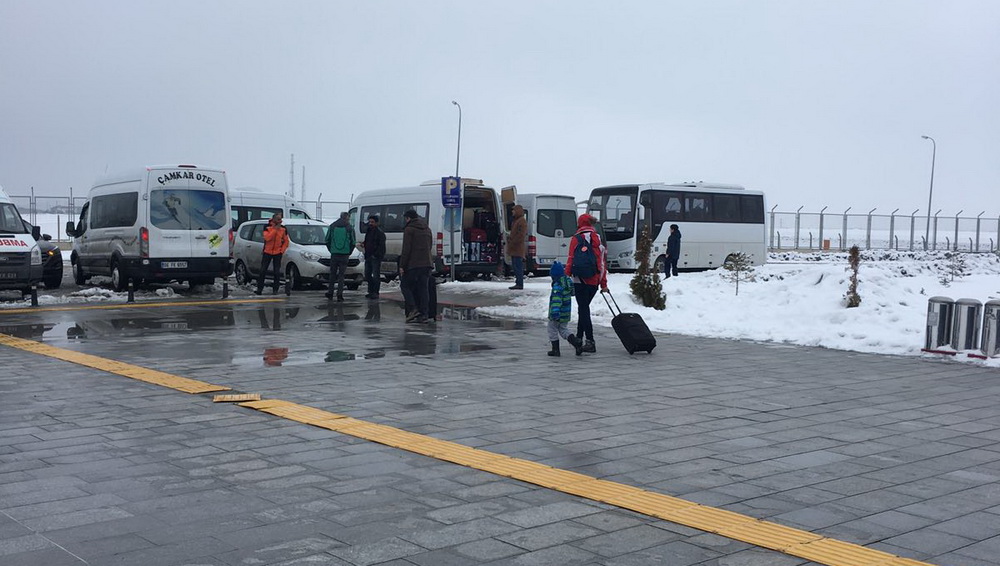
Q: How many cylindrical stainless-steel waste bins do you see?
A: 3